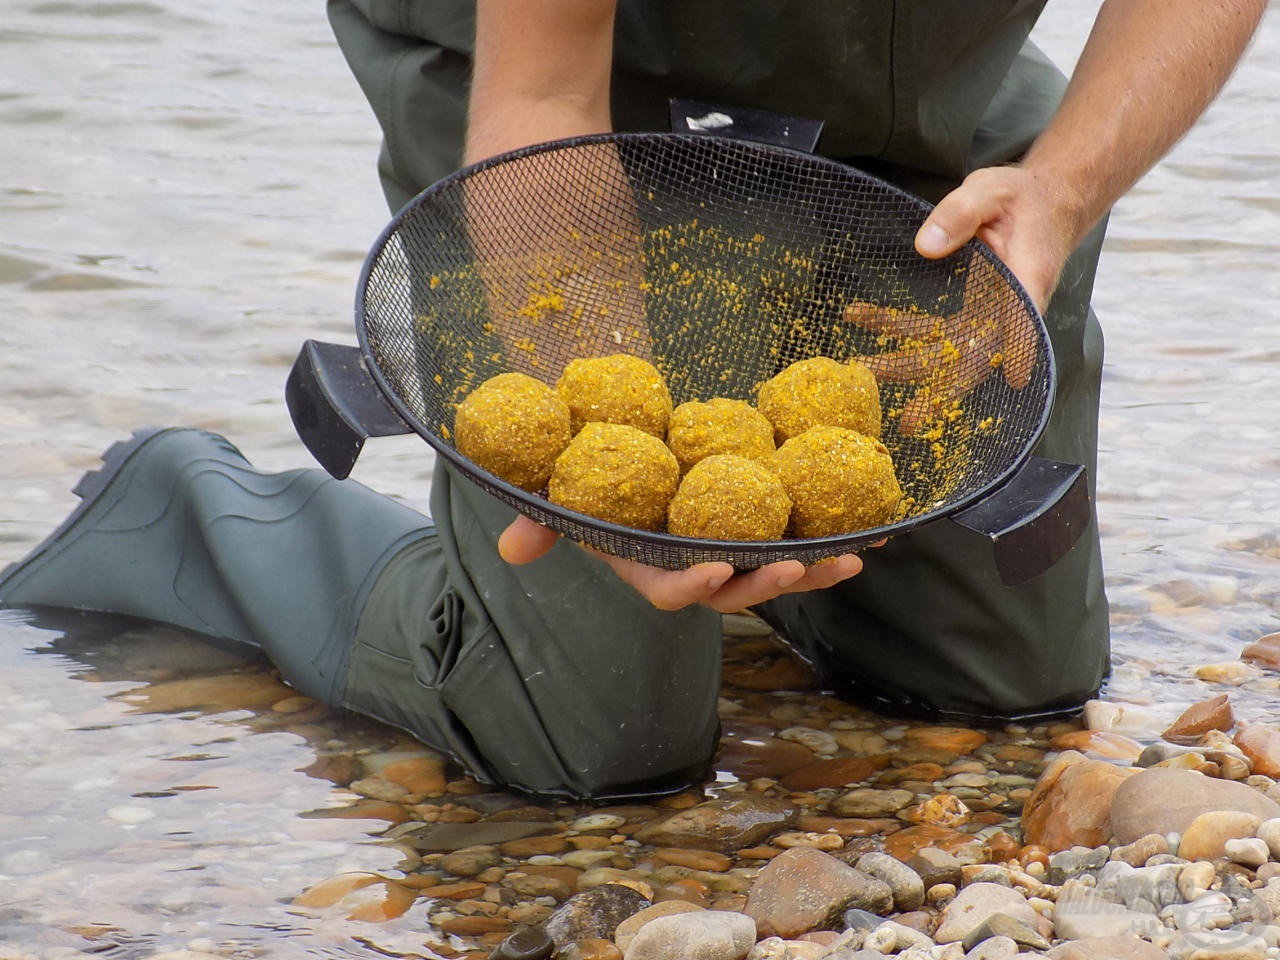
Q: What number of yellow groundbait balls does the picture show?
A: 7